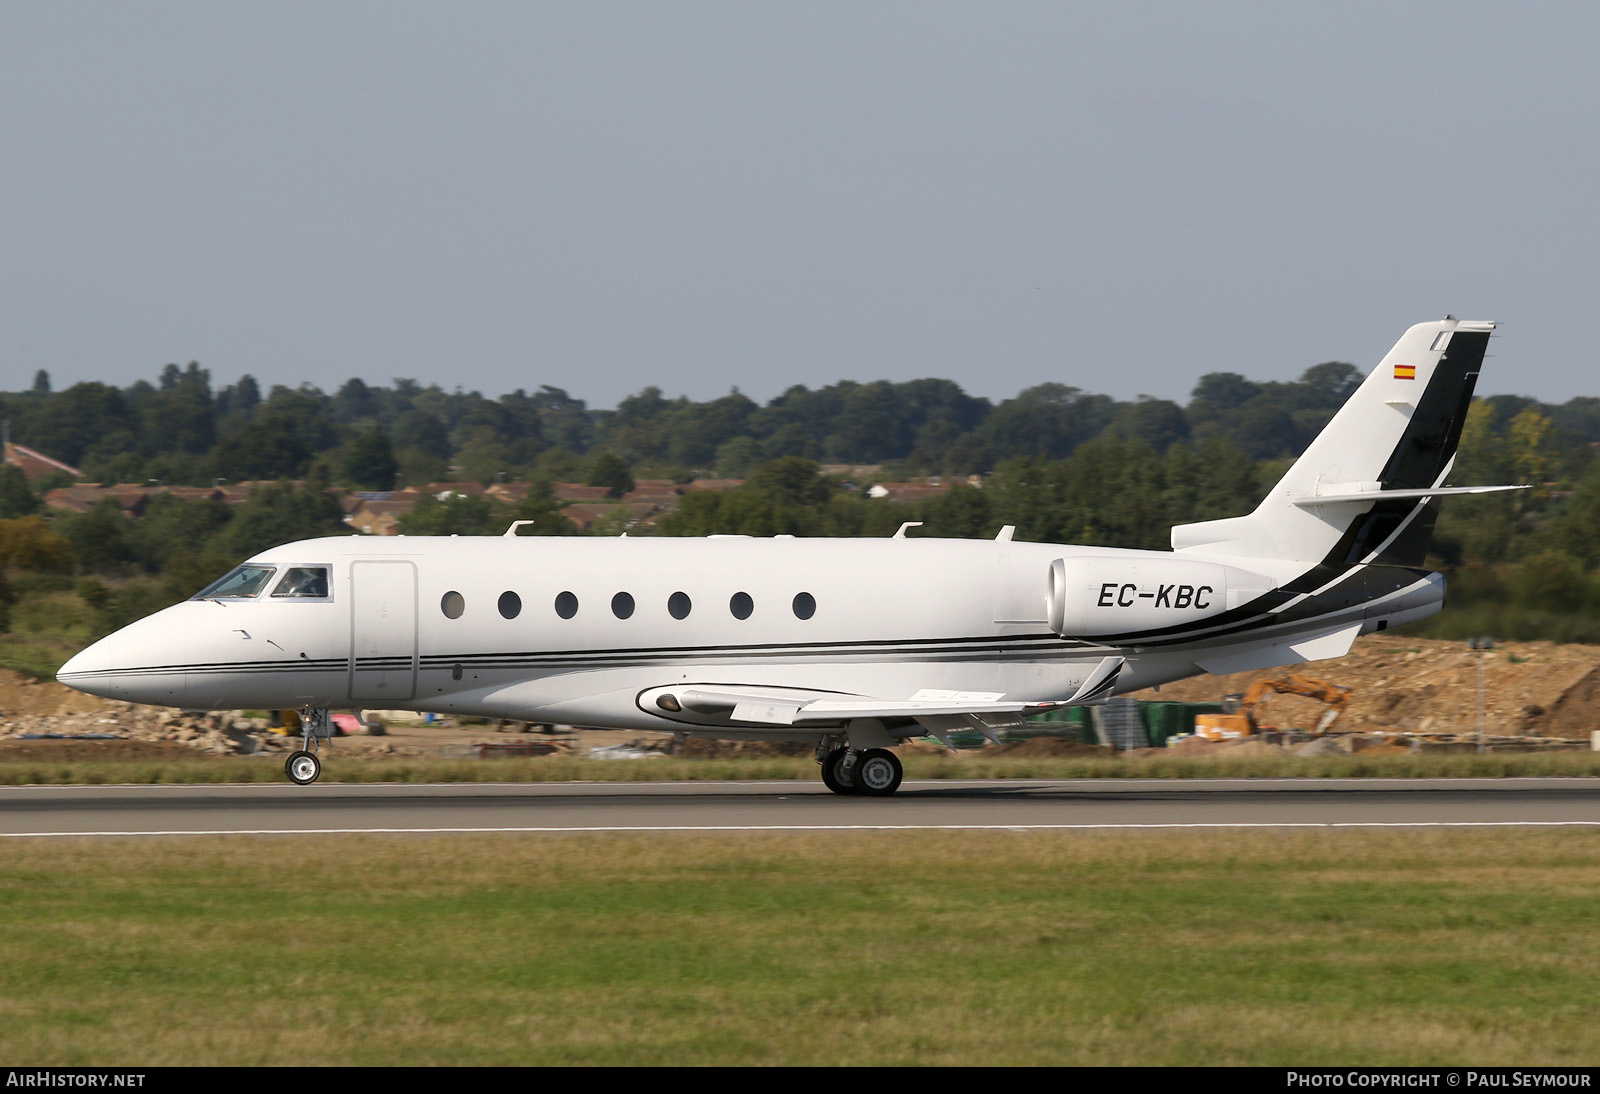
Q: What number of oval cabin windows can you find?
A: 7